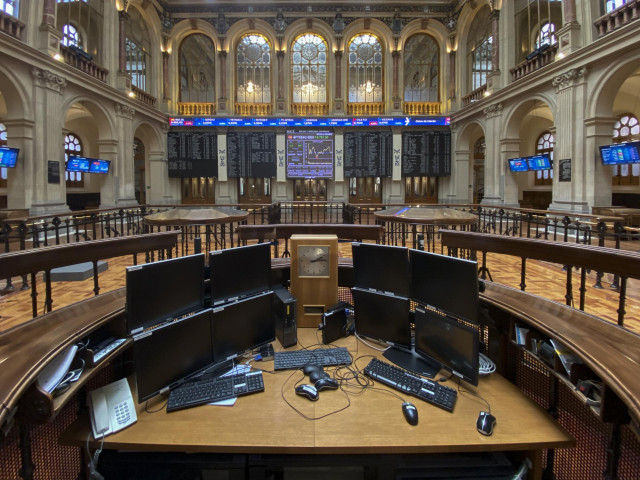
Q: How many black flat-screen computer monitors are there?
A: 8